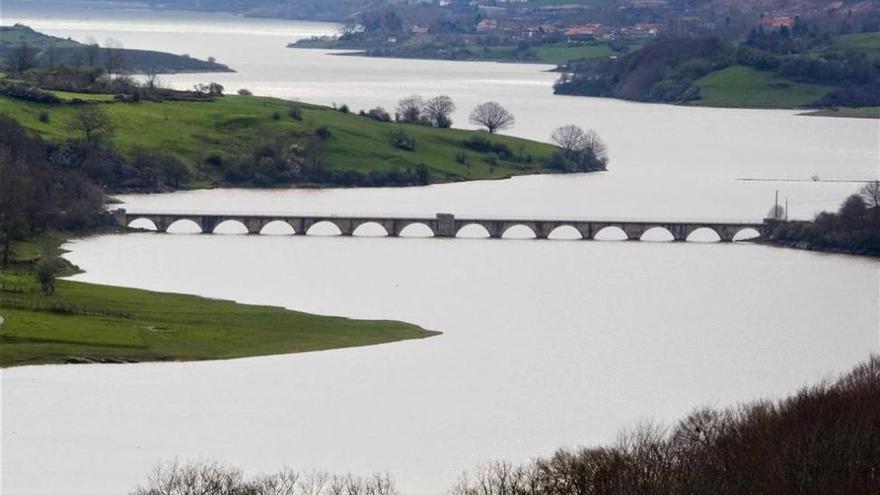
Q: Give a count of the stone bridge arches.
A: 14